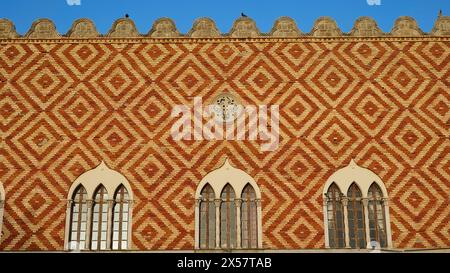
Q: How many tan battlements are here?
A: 12